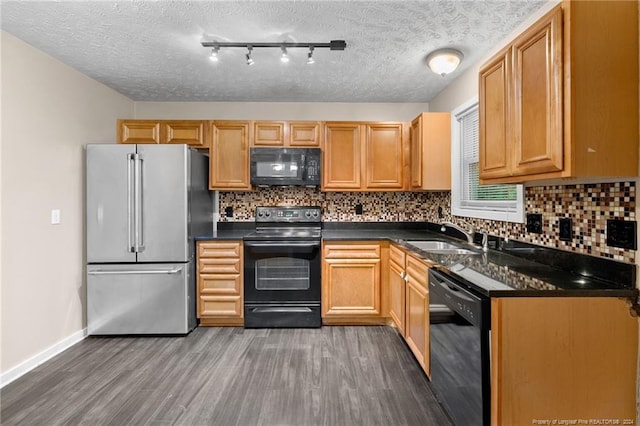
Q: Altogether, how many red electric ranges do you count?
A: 0